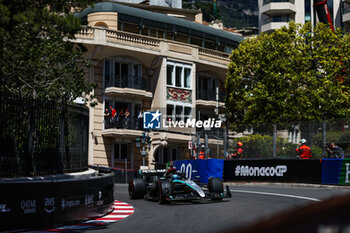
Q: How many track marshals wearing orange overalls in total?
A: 3